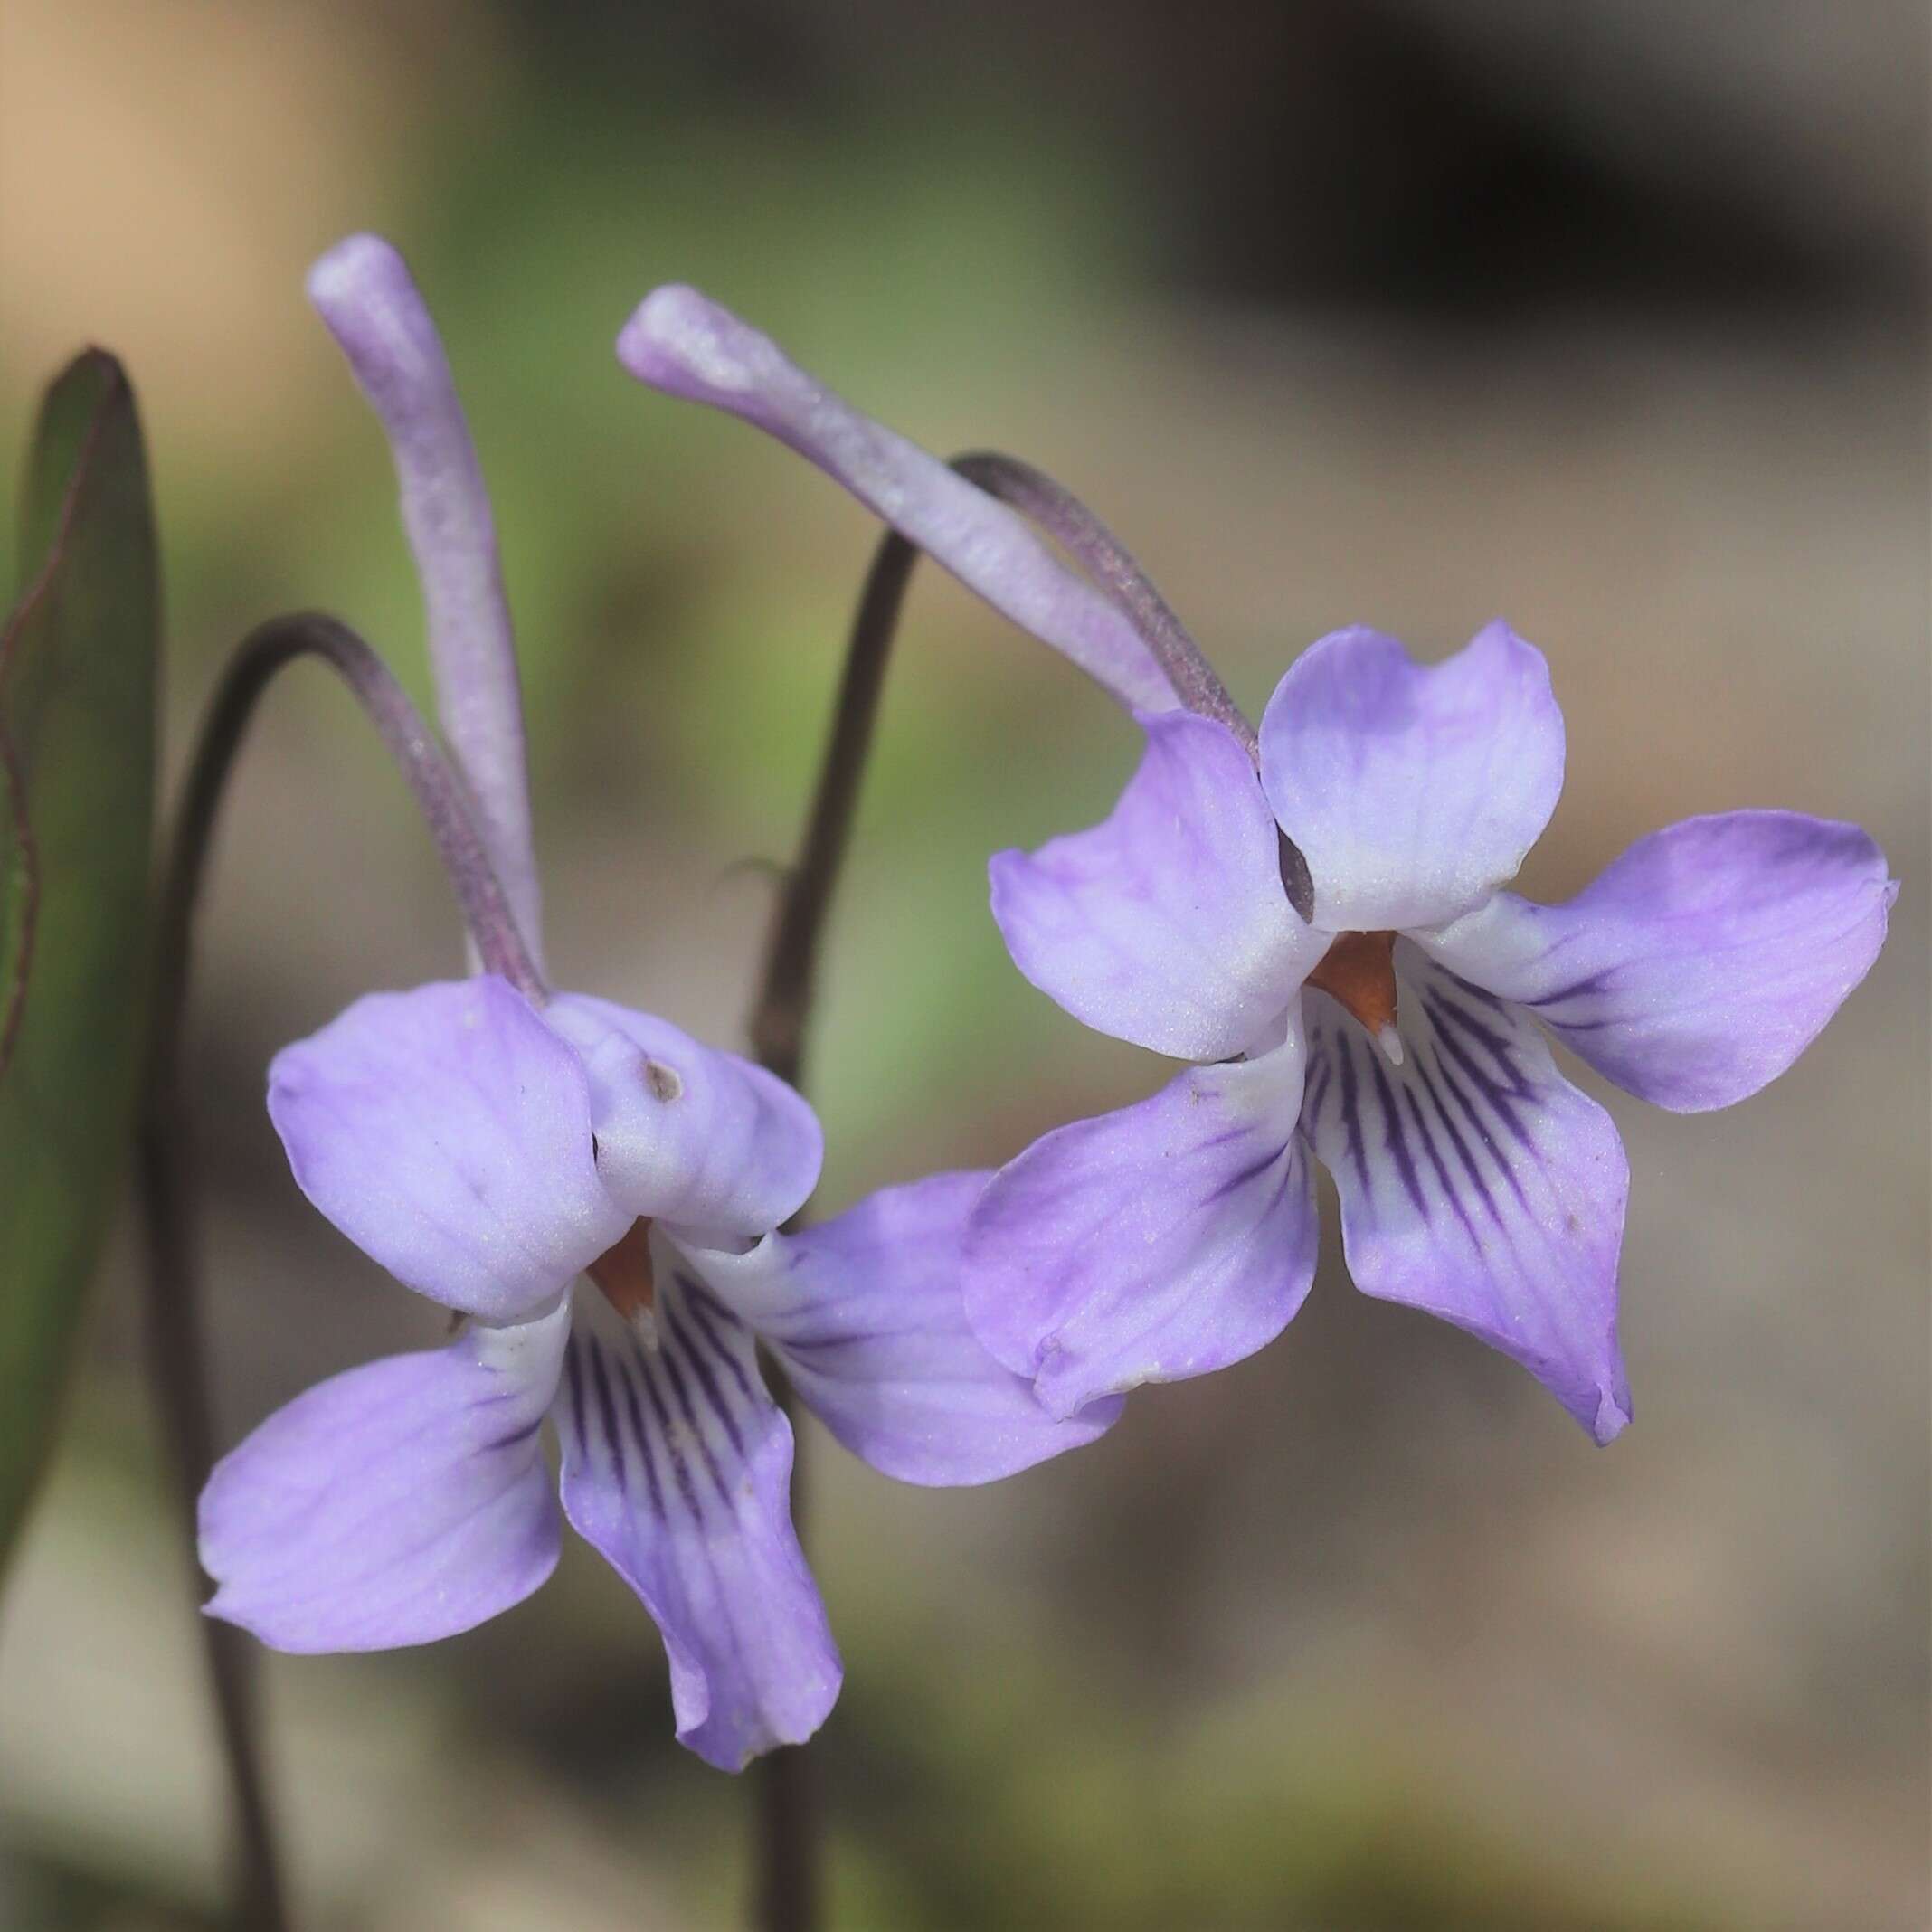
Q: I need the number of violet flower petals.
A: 10